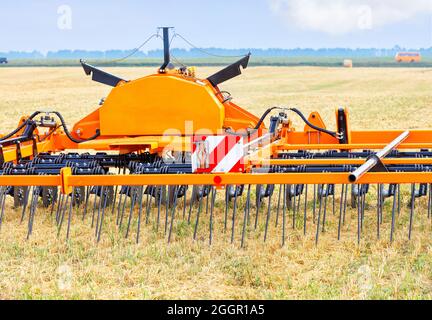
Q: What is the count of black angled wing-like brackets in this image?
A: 2